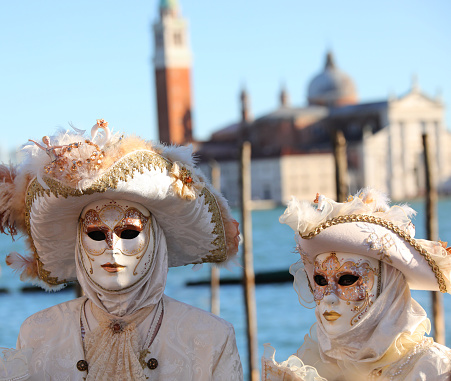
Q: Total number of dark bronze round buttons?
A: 2